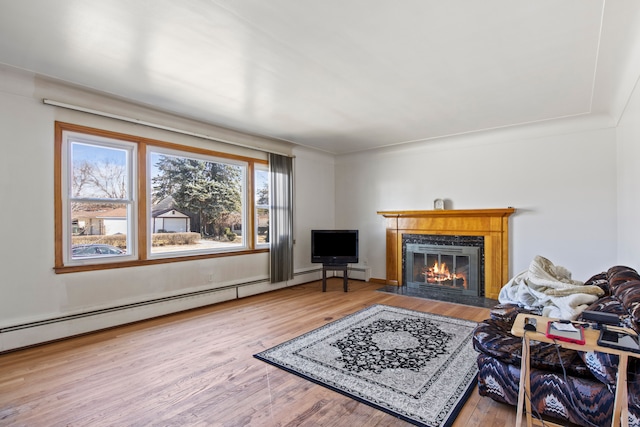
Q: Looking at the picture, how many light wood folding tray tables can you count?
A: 1